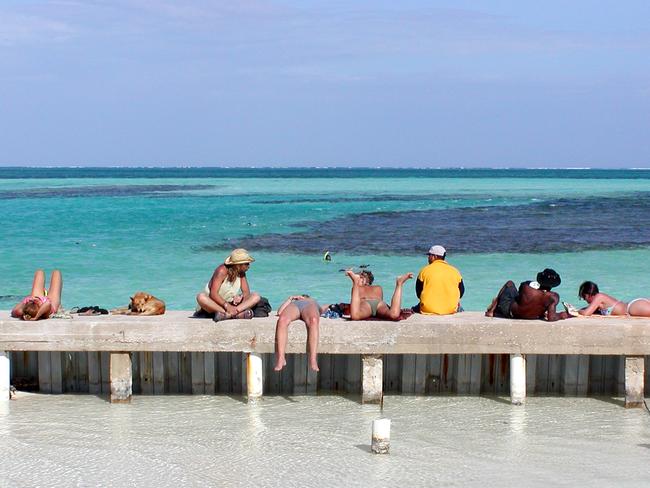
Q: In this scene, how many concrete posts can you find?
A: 7